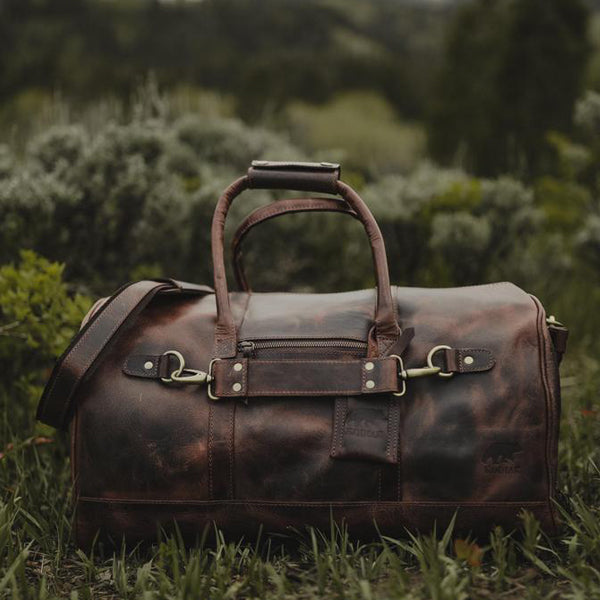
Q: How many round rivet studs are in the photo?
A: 6